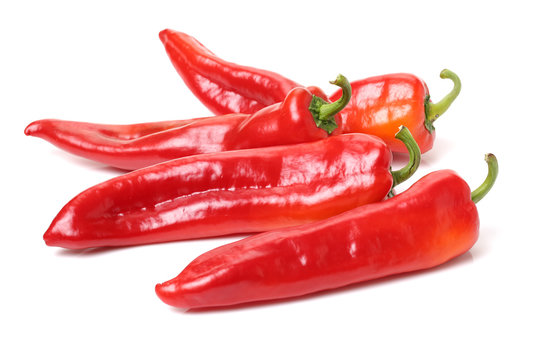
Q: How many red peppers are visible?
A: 4